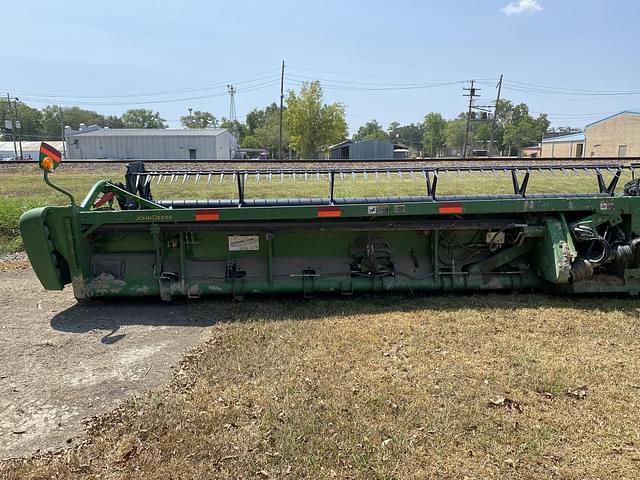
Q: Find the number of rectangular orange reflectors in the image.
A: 3